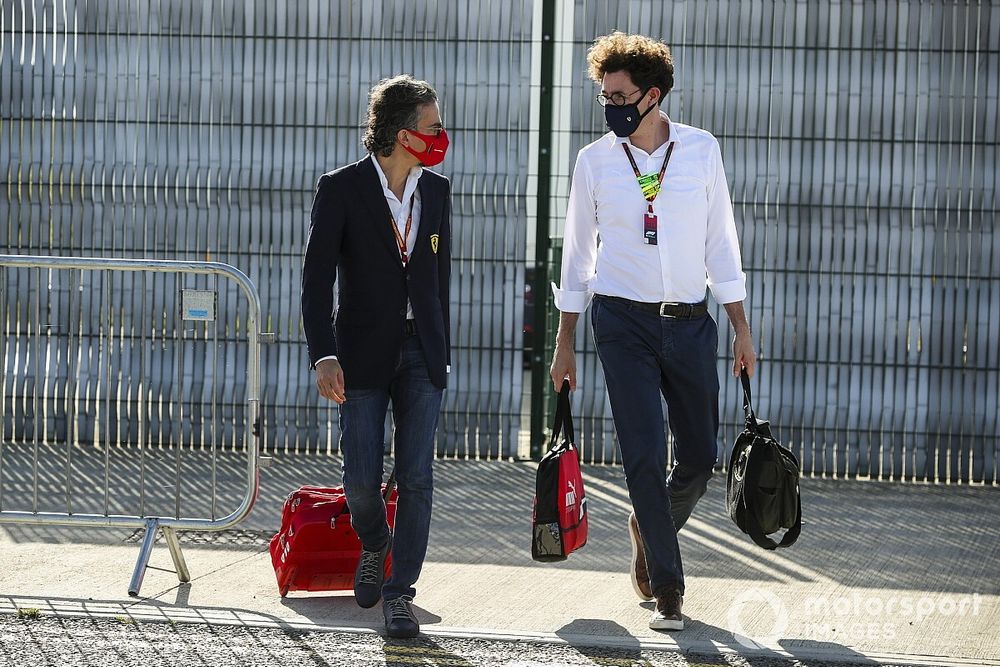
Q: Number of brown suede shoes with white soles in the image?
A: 2